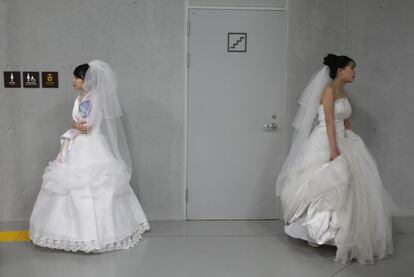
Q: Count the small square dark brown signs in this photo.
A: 3